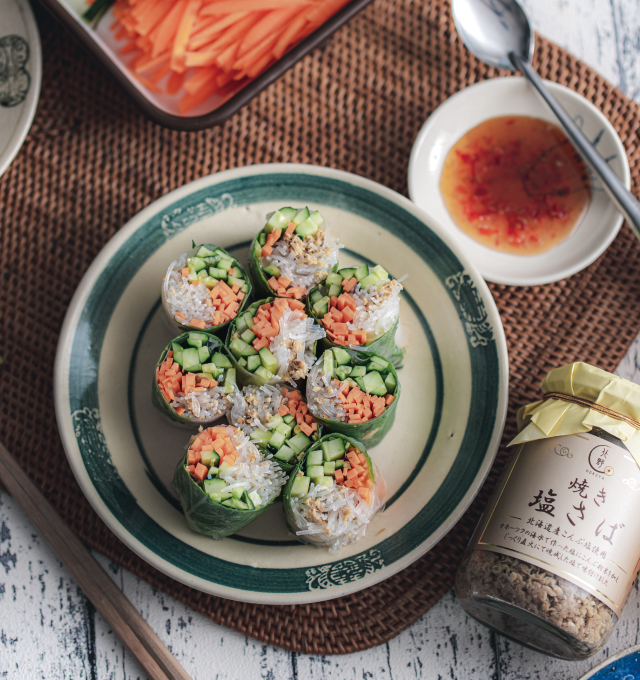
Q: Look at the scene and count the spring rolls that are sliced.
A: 9